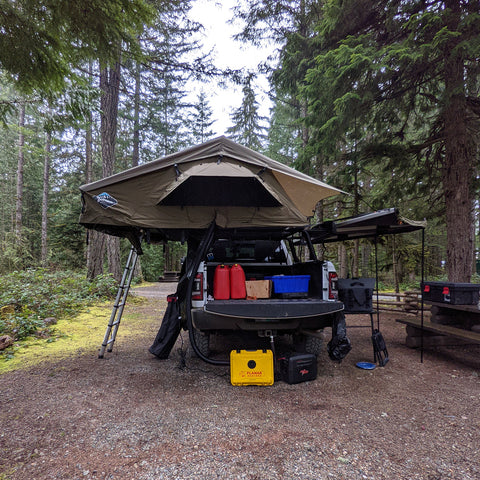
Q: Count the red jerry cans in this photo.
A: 2